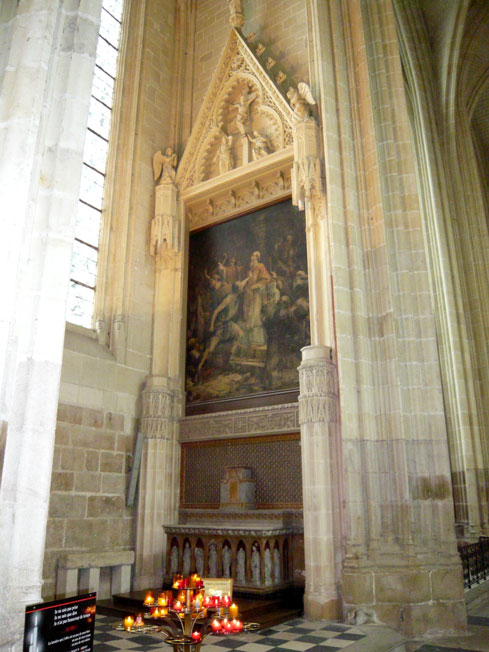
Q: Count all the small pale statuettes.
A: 9